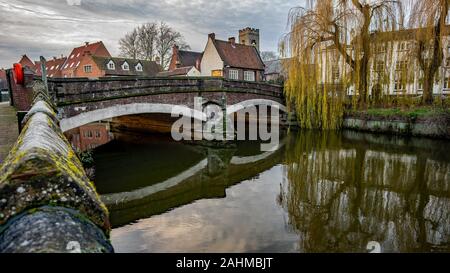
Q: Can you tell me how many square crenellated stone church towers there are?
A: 1